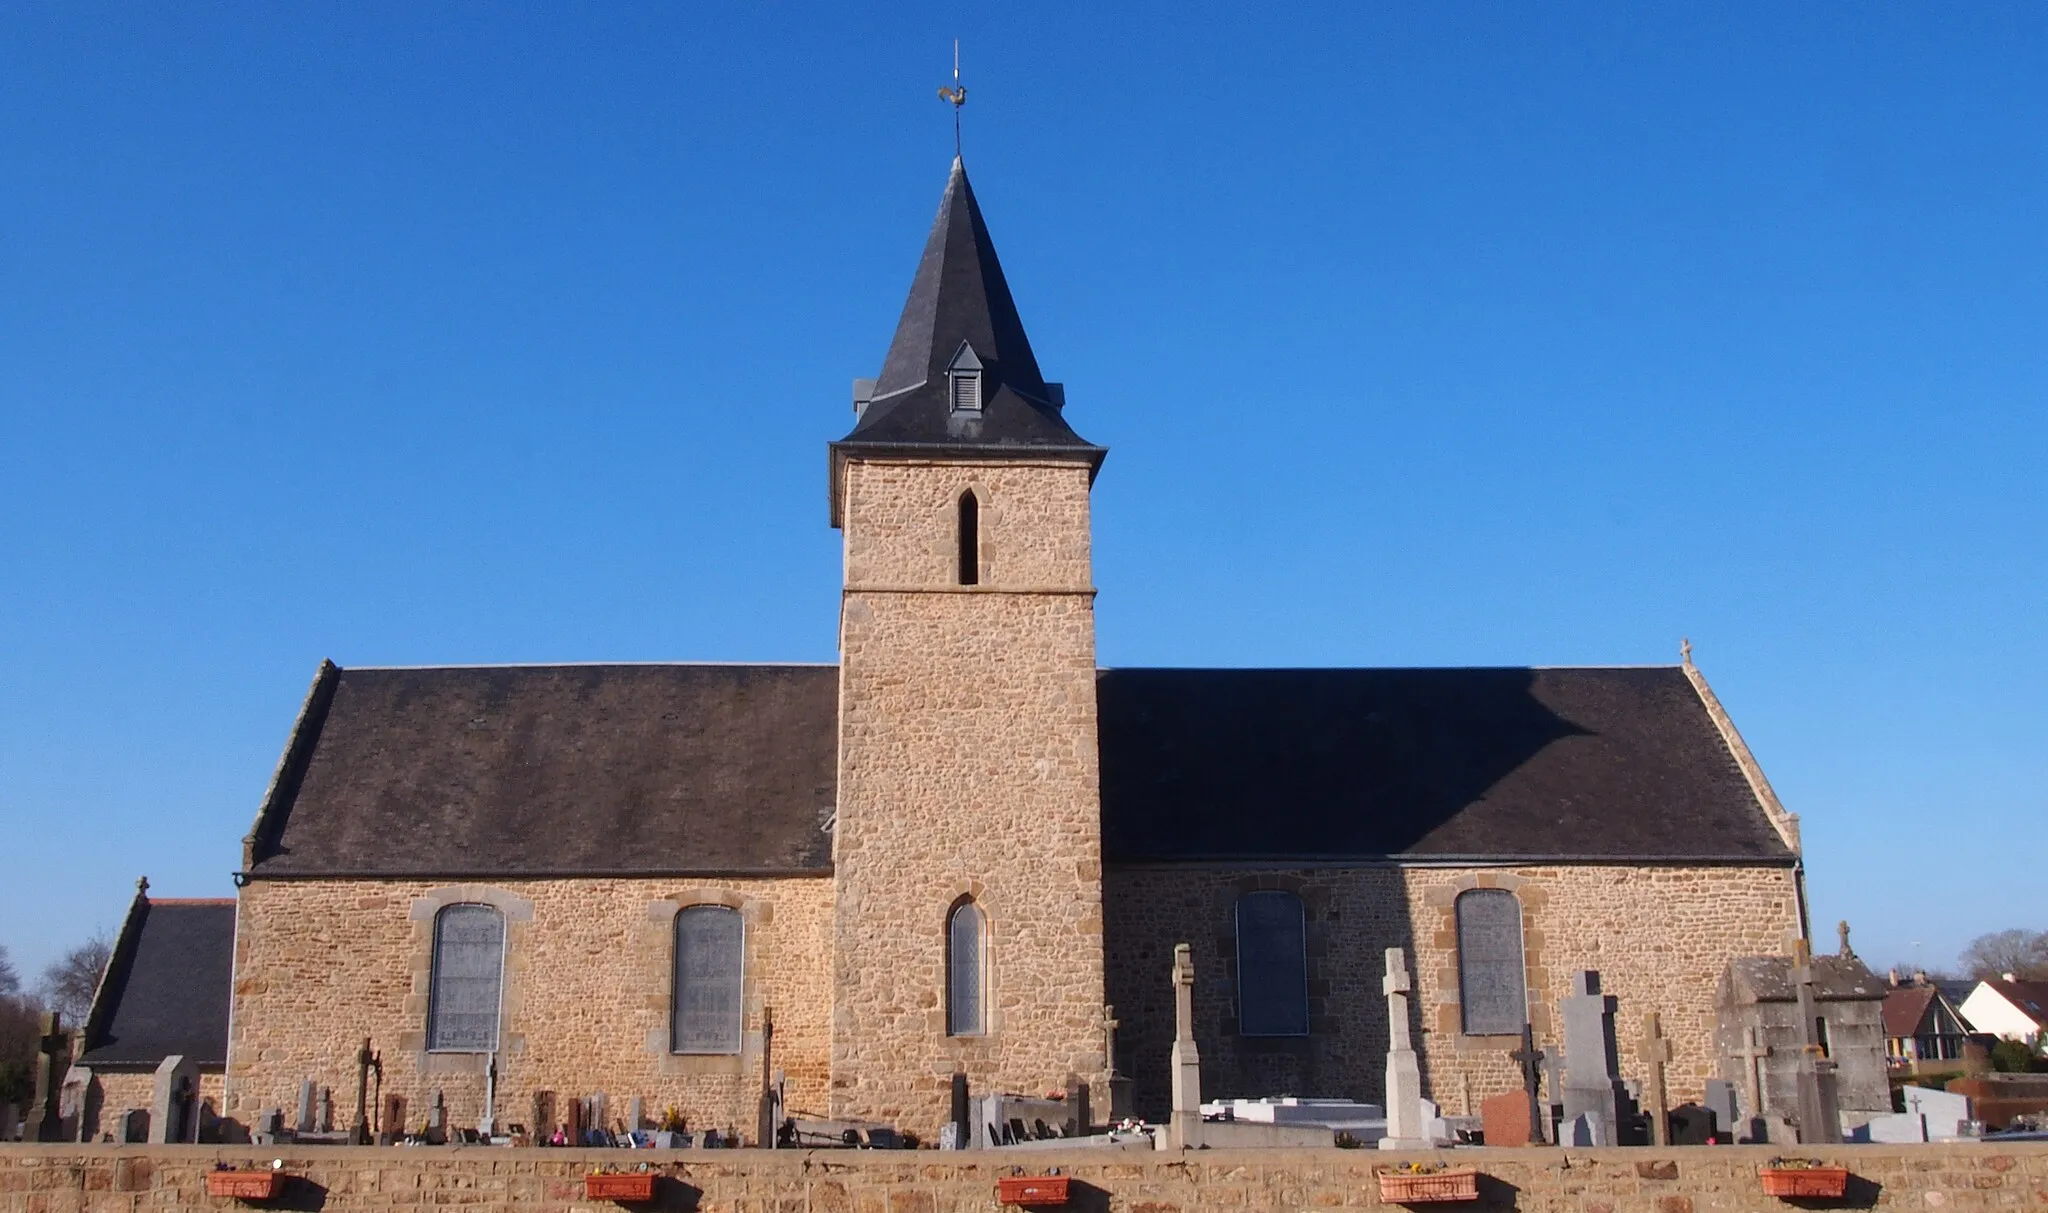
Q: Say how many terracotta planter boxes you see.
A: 5